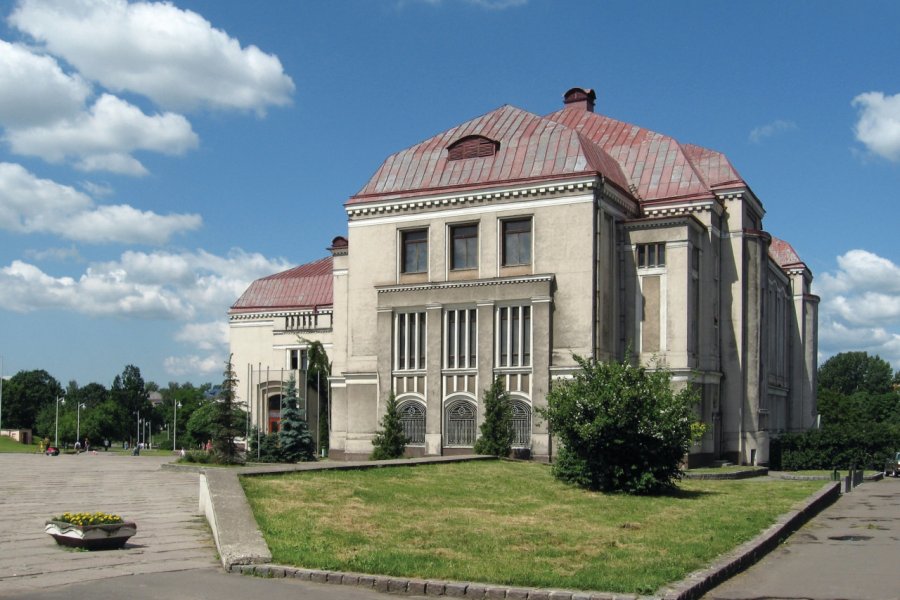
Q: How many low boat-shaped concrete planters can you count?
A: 1